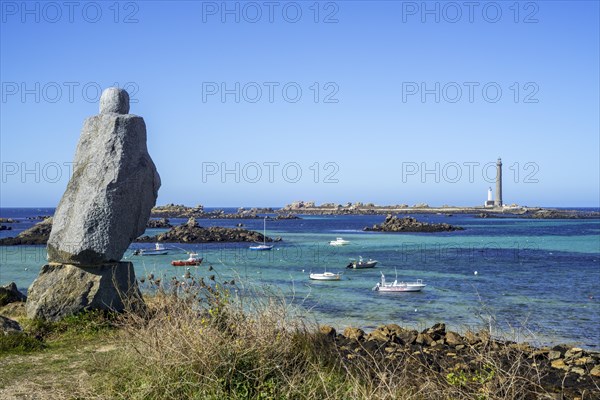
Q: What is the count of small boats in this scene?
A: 7